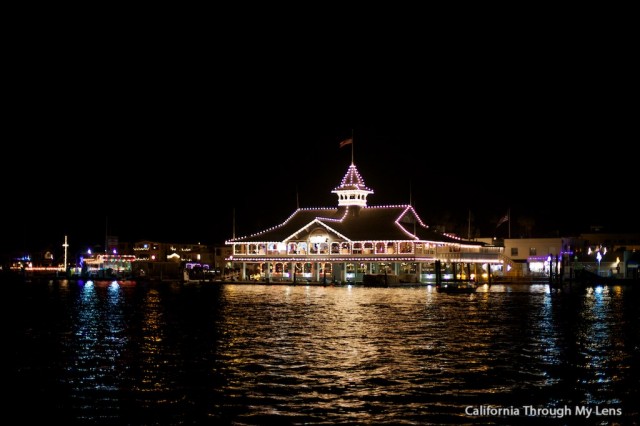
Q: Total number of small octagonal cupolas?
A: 1